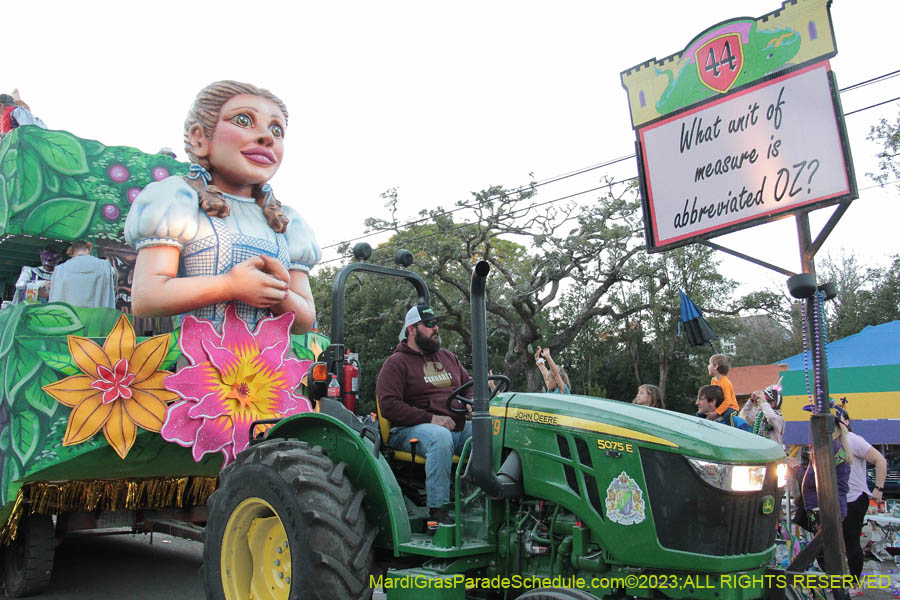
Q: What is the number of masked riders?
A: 1